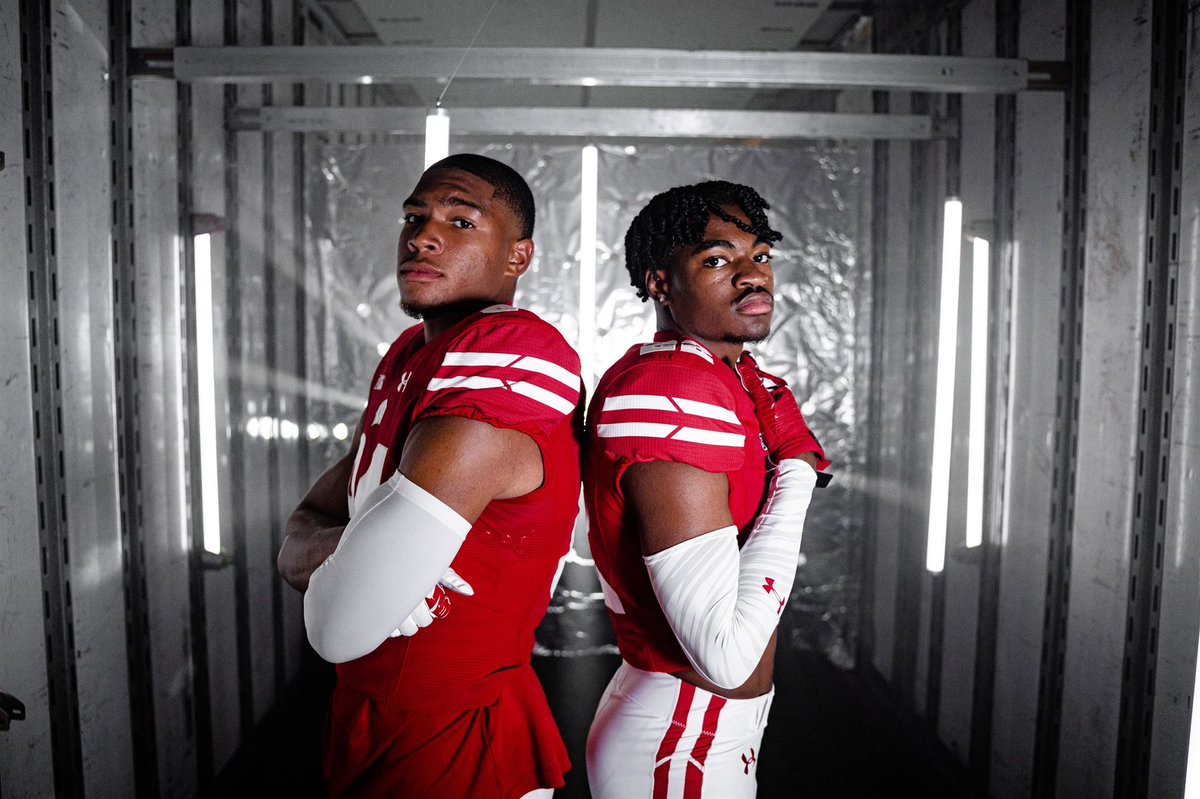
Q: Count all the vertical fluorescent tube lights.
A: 5